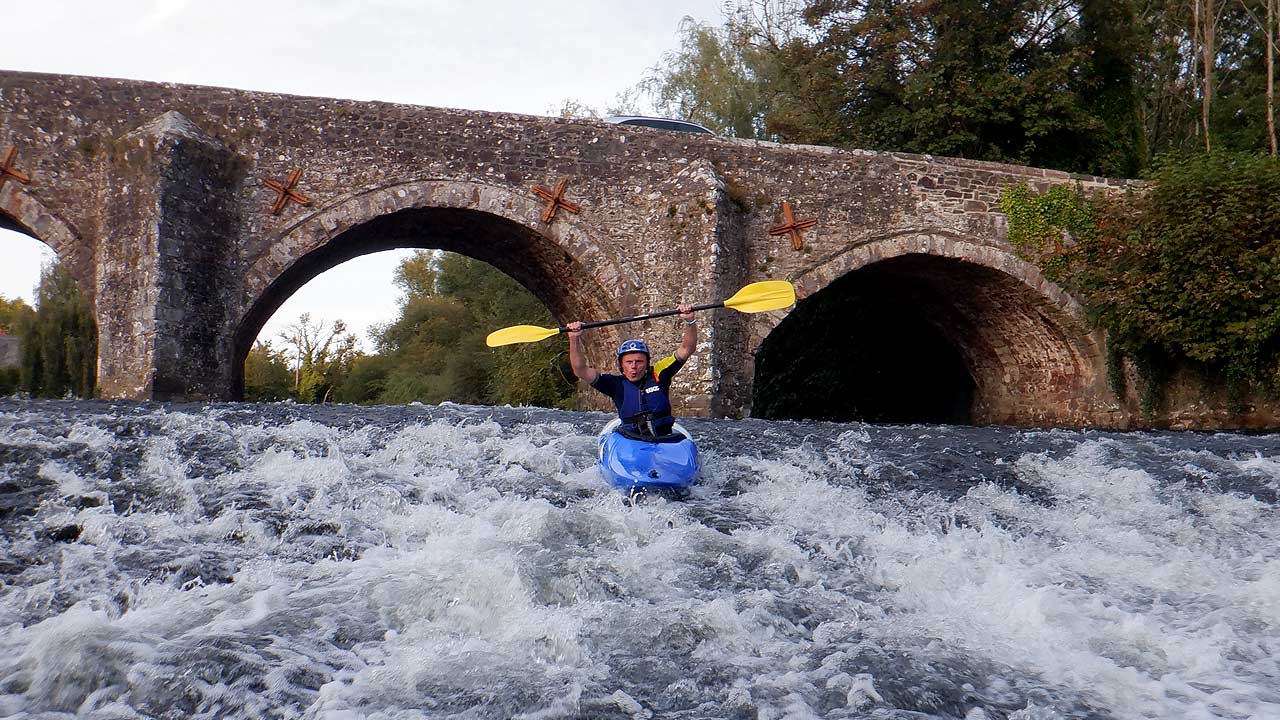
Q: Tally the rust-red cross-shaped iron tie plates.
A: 4